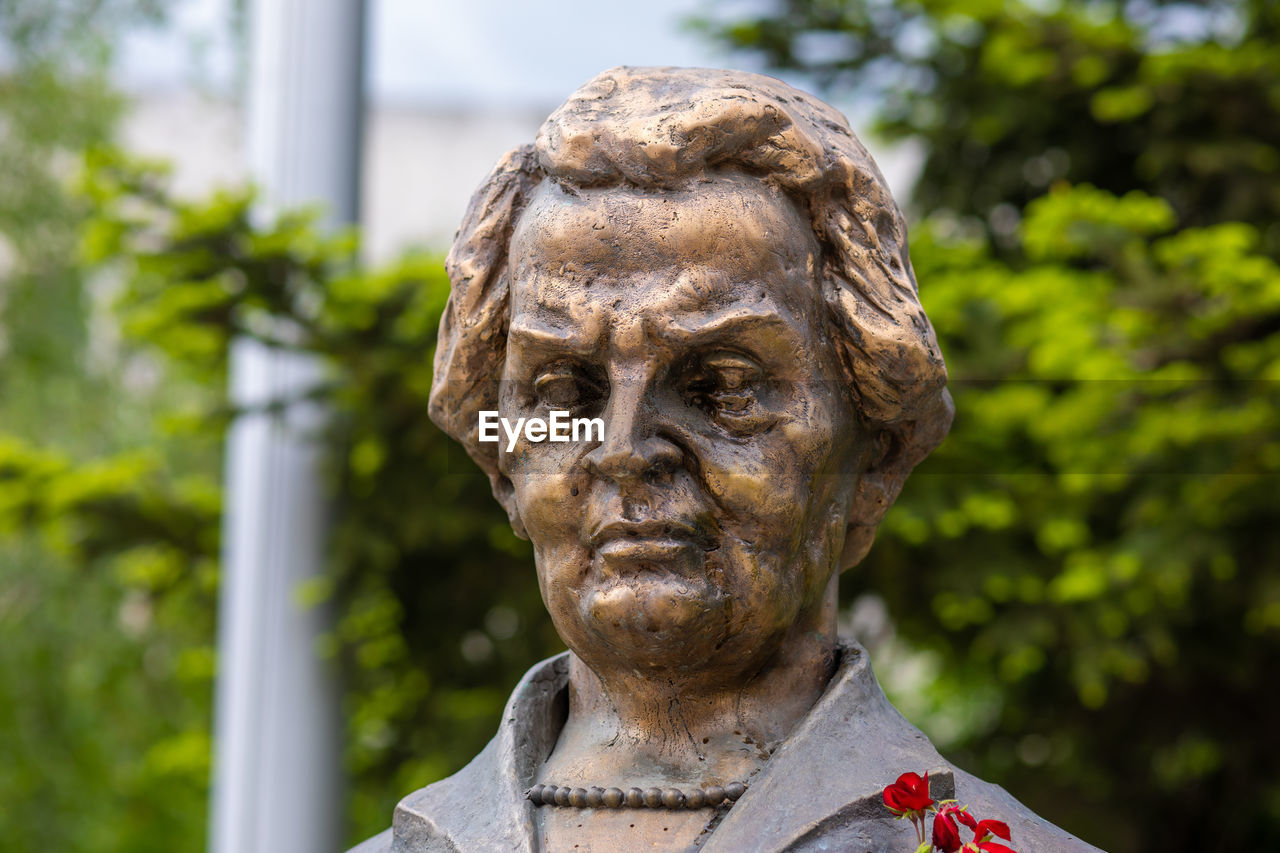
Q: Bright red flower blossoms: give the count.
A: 3